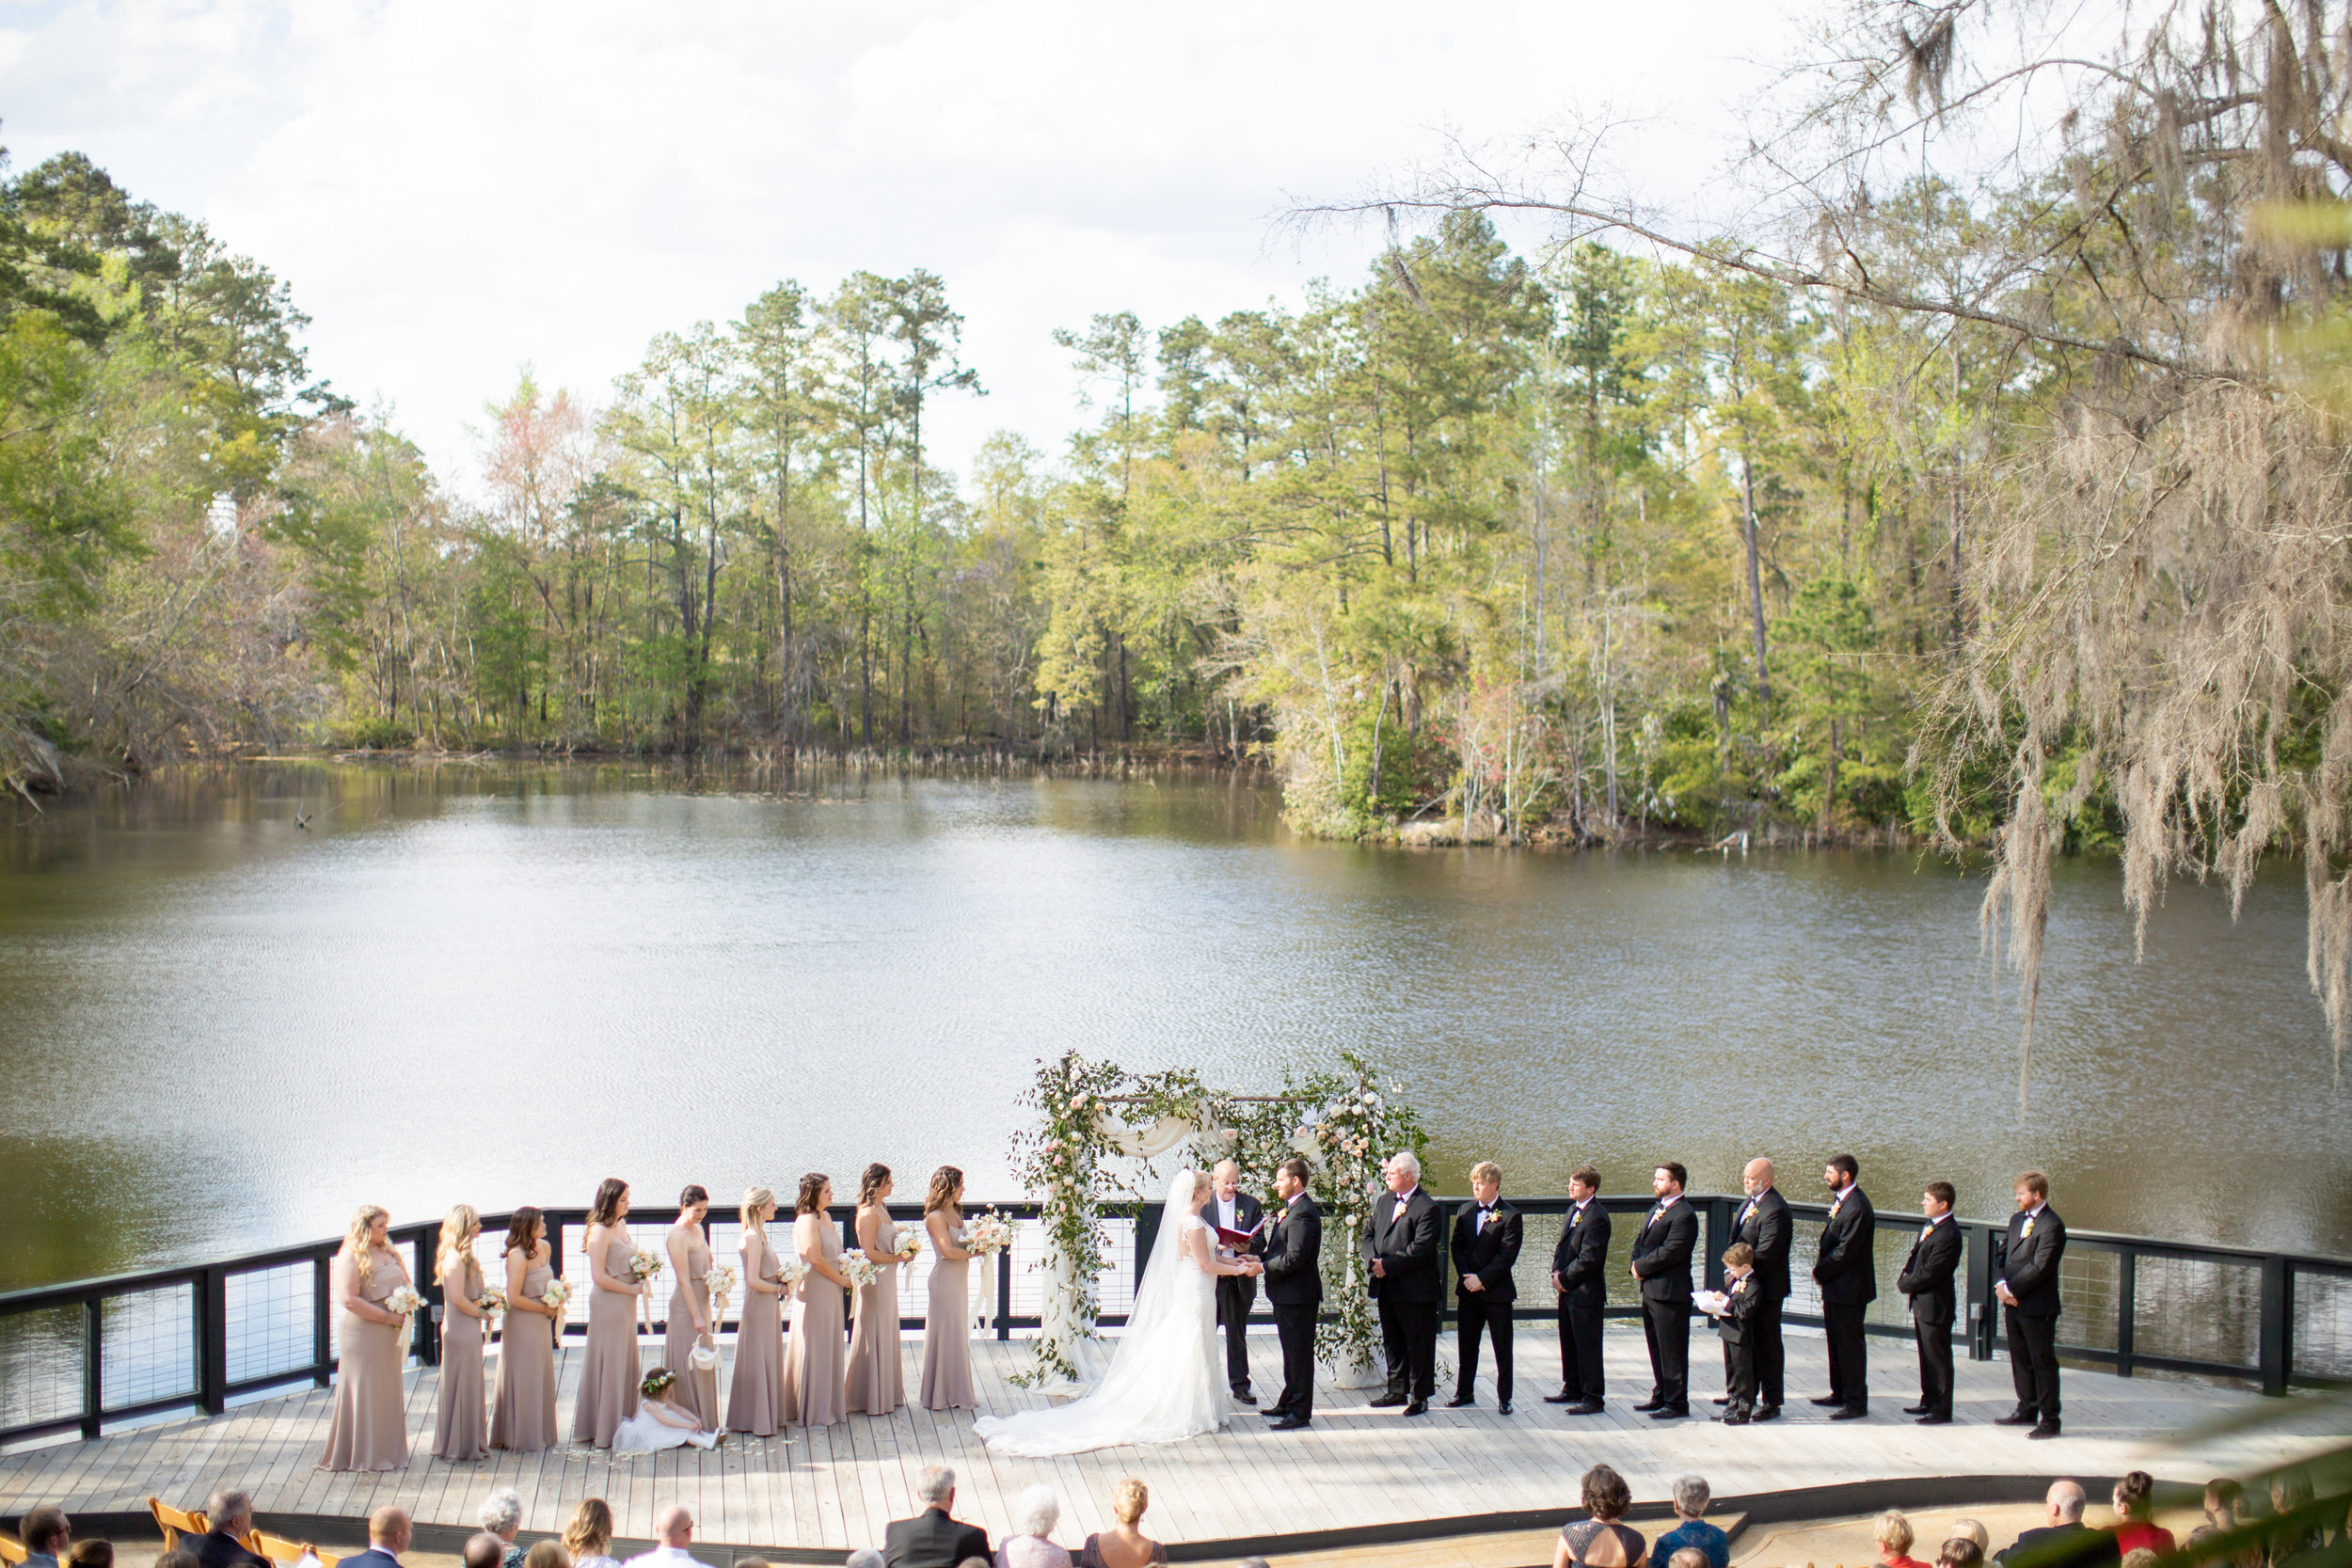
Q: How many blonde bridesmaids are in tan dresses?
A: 3